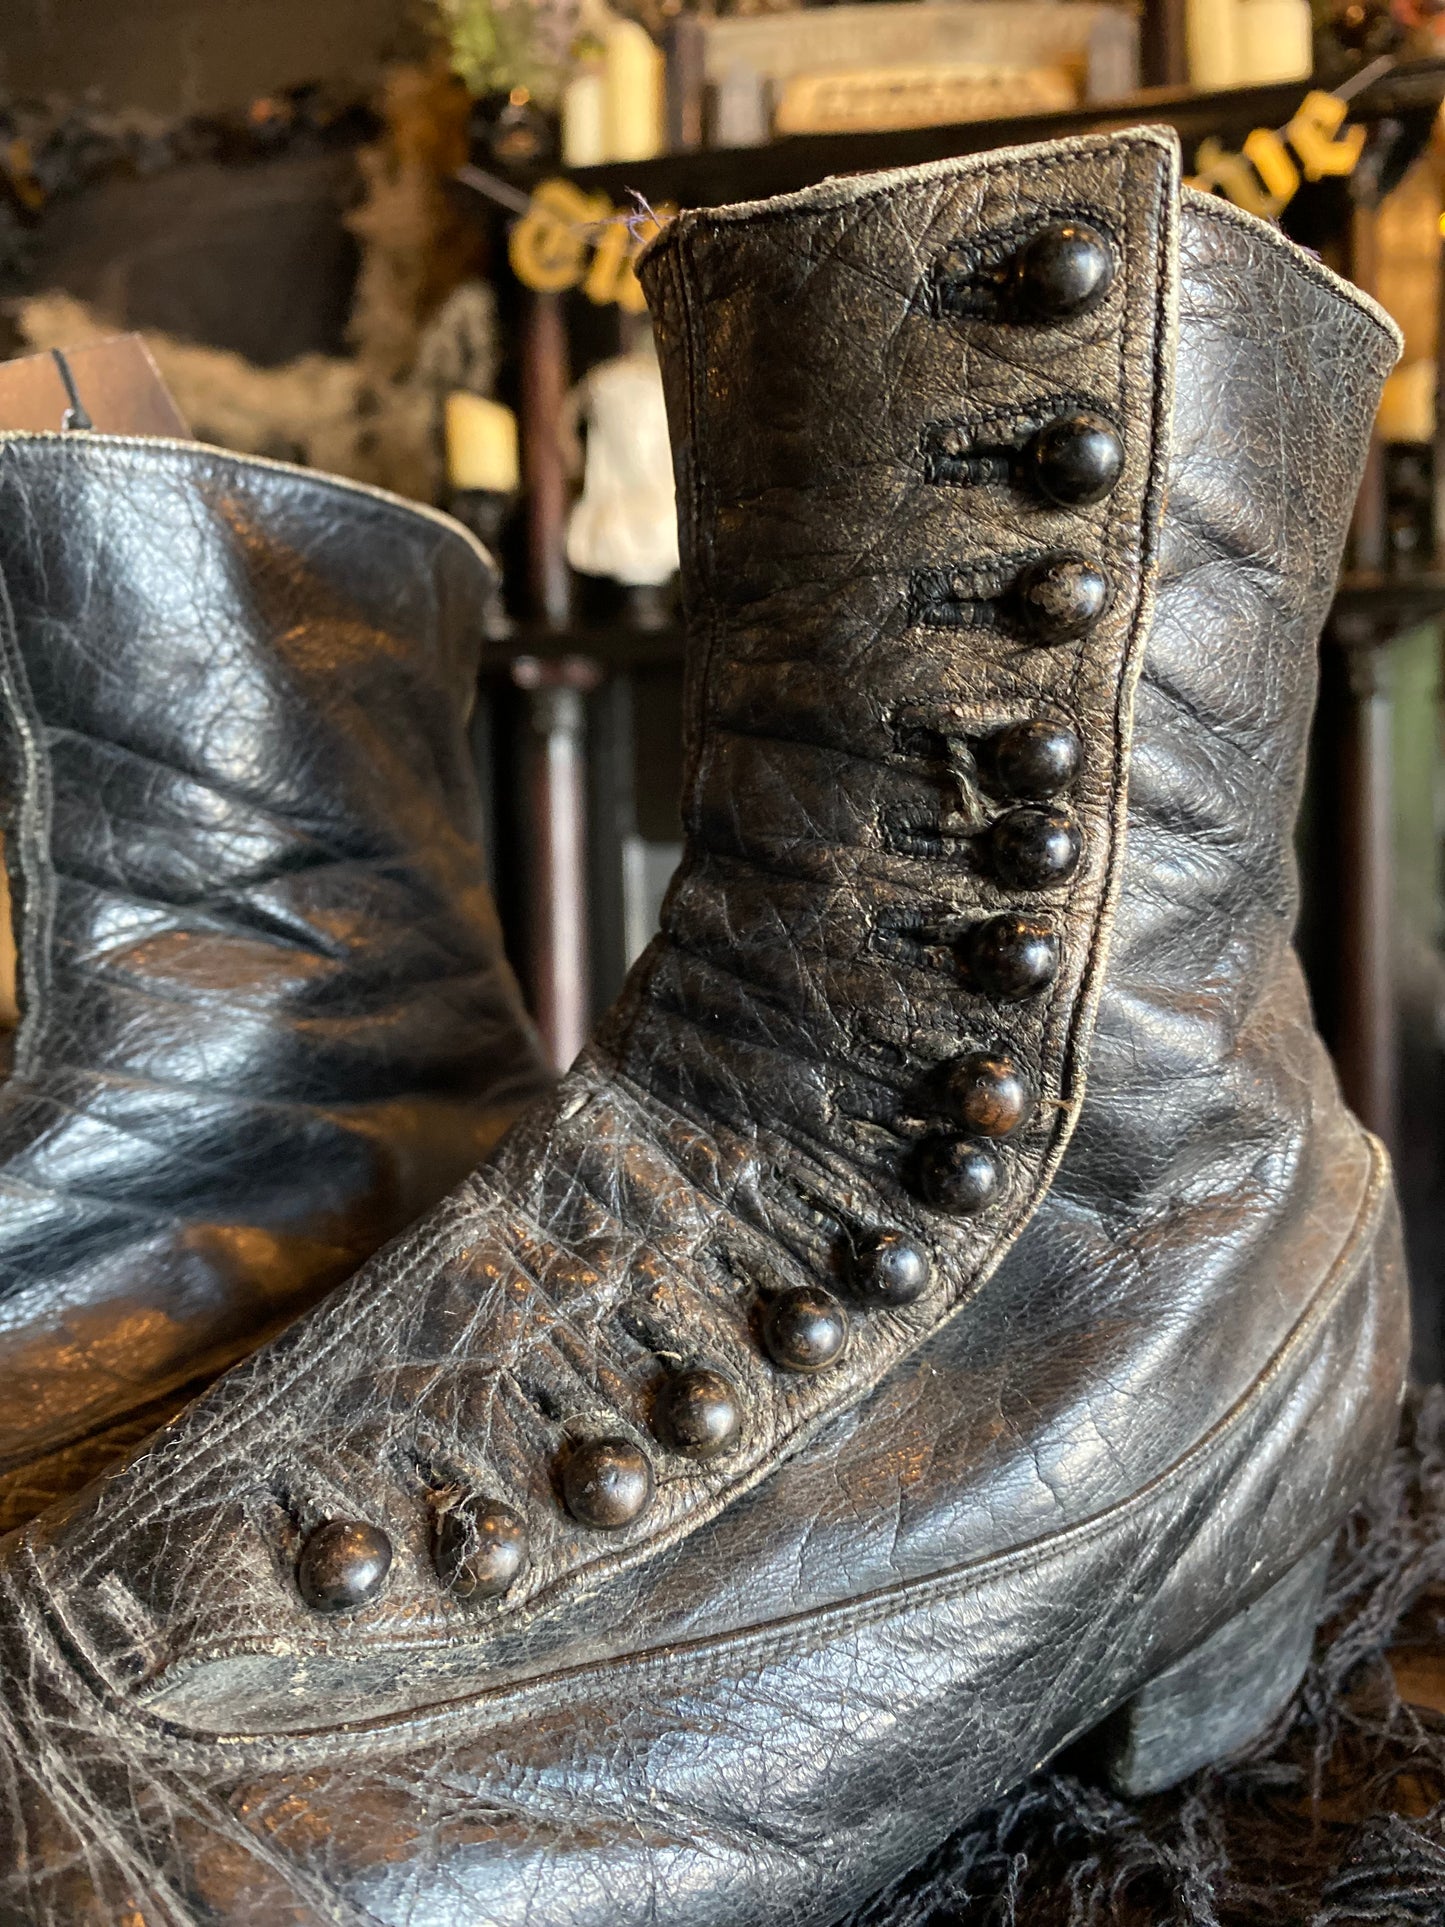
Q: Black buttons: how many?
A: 14